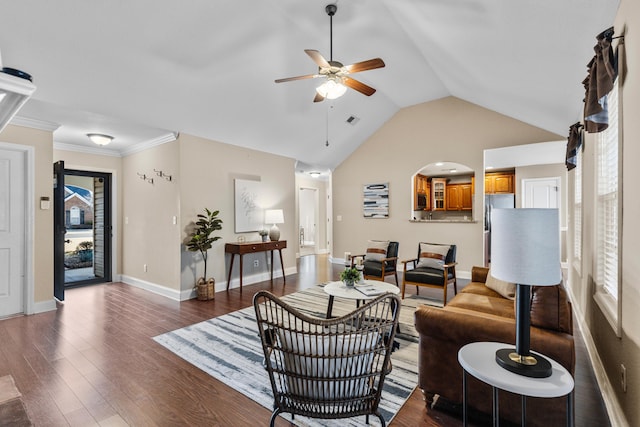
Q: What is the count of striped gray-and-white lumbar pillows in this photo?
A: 2